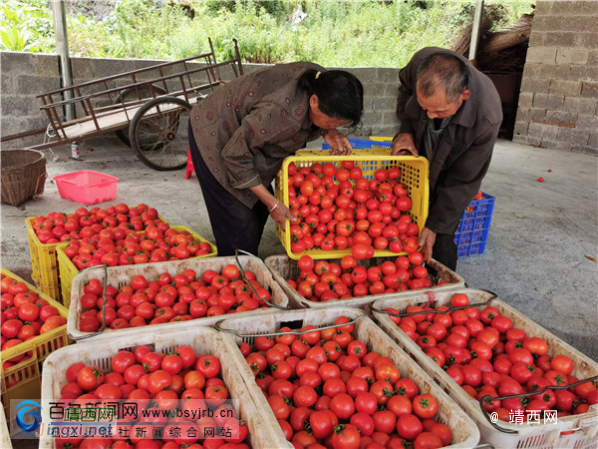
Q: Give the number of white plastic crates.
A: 5